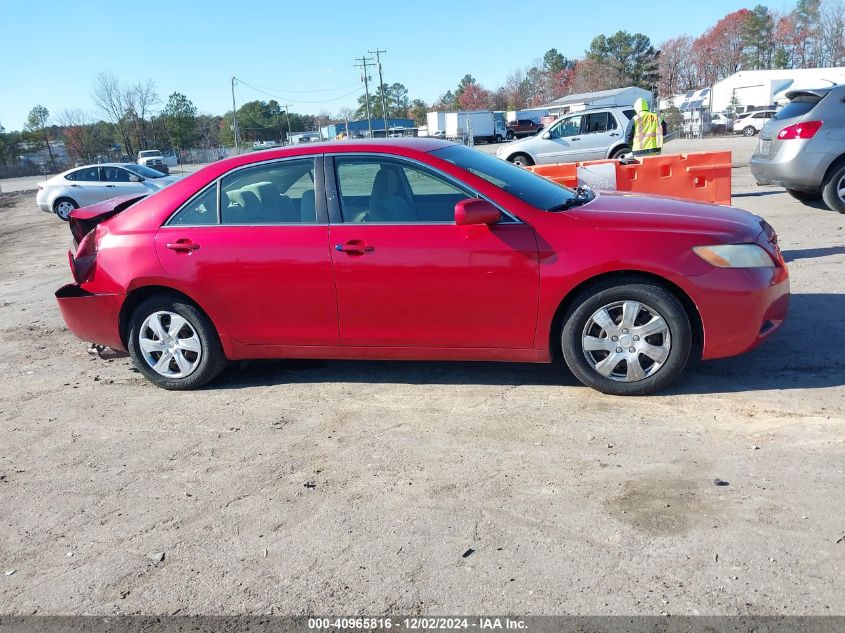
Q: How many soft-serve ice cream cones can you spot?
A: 0